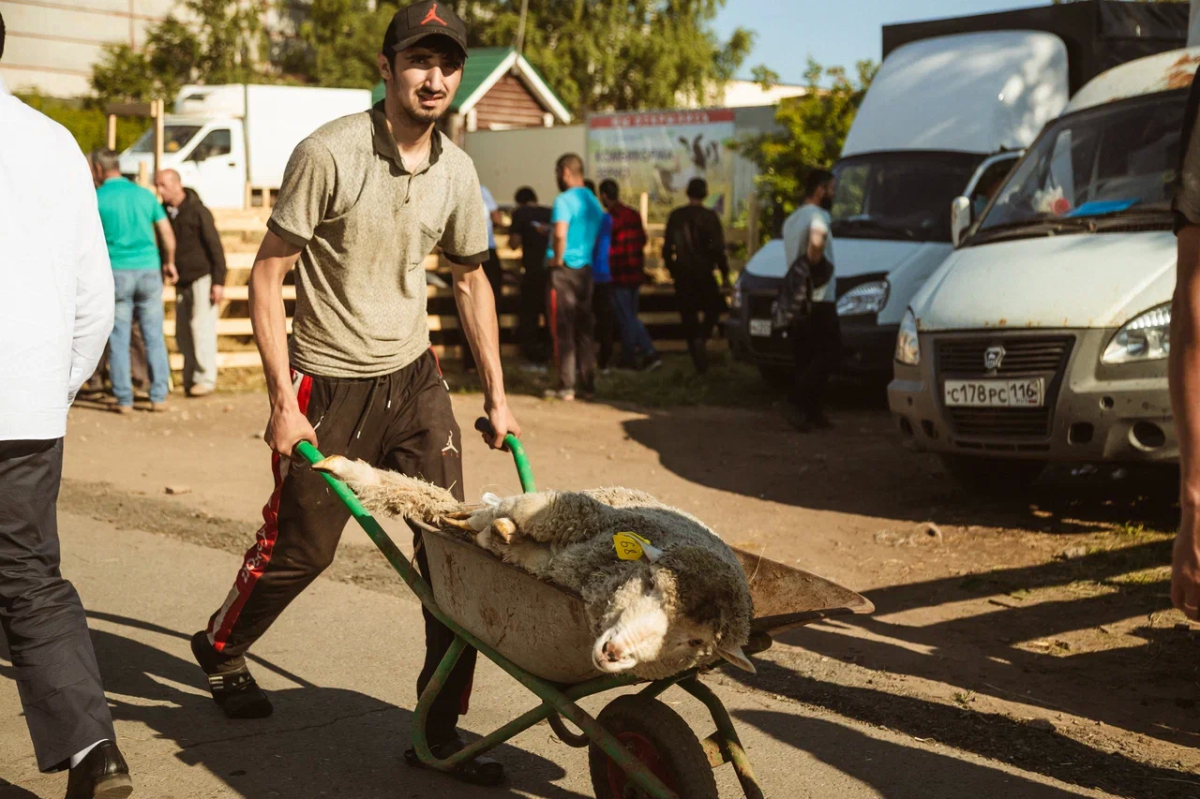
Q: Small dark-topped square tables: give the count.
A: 0